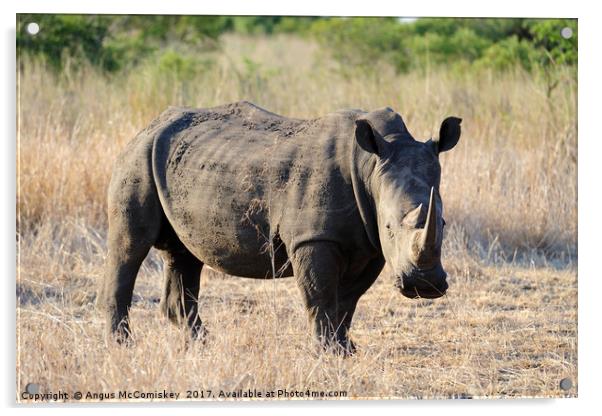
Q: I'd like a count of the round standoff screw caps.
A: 4